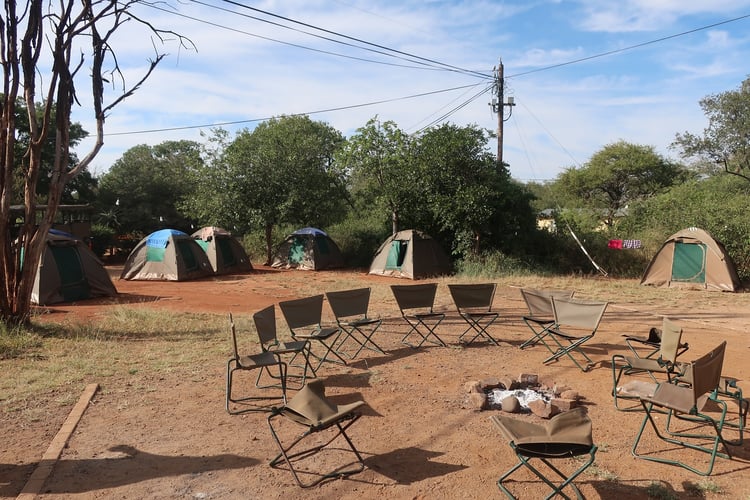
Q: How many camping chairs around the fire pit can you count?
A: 14